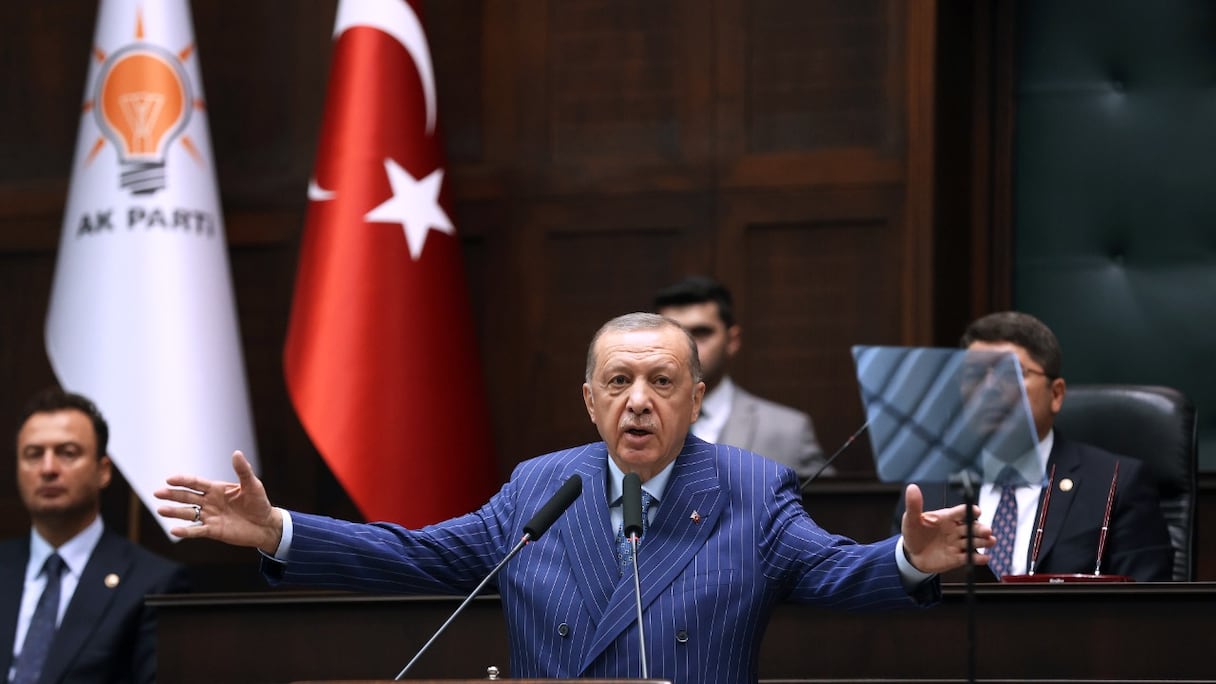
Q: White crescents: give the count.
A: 1